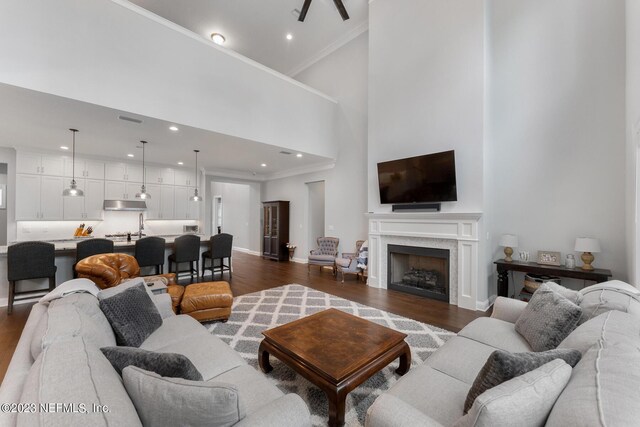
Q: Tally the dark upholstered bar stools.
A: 5